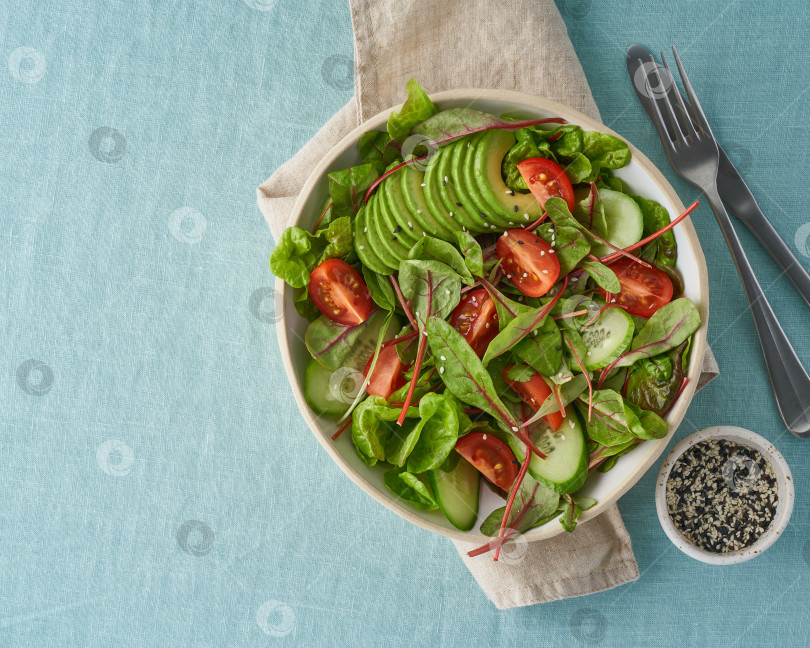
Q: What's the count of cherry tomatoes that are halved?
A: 8